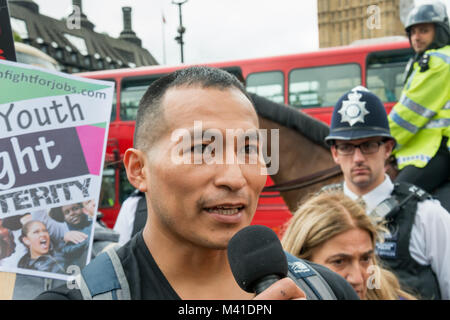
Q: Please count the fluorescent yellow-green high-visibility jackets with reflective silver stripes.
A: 1